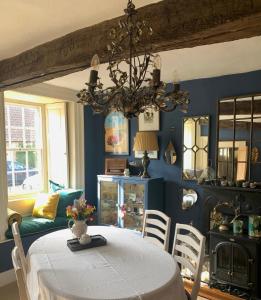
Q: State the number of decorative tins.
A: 2